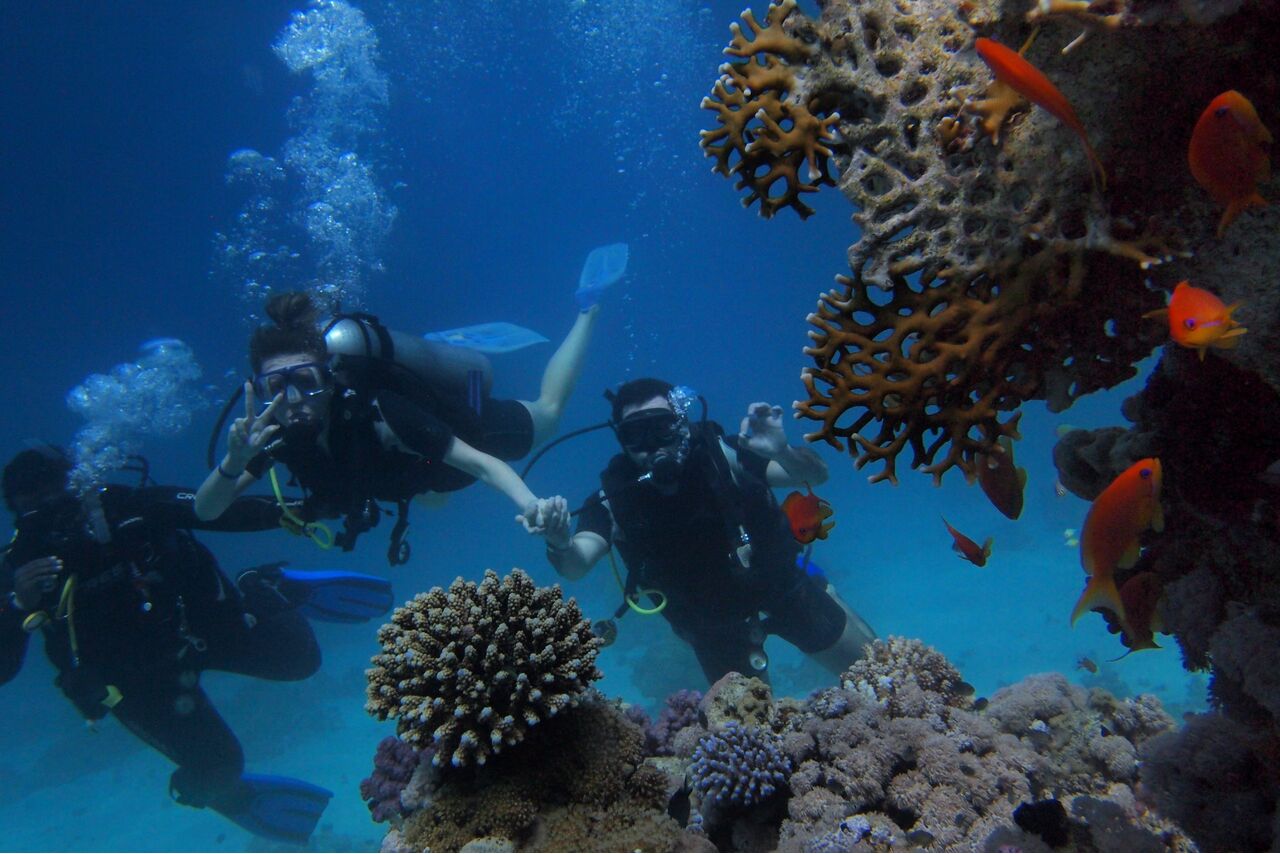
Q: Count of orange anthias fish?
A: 8